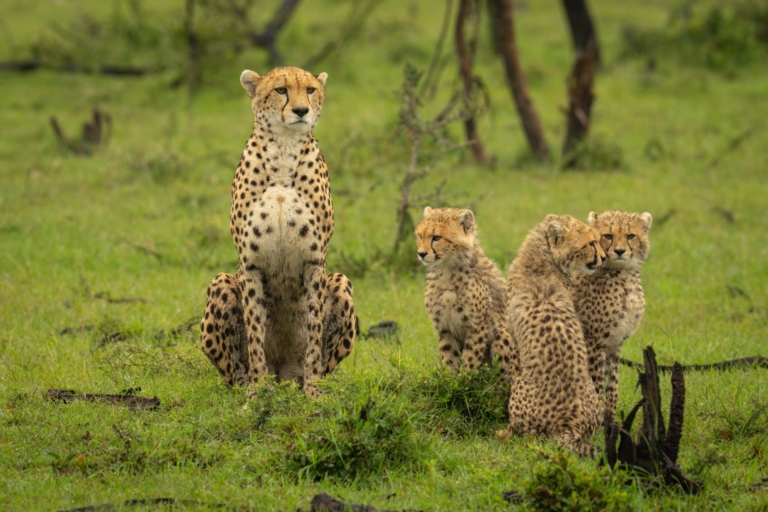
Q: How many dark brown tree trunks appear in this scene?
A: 3